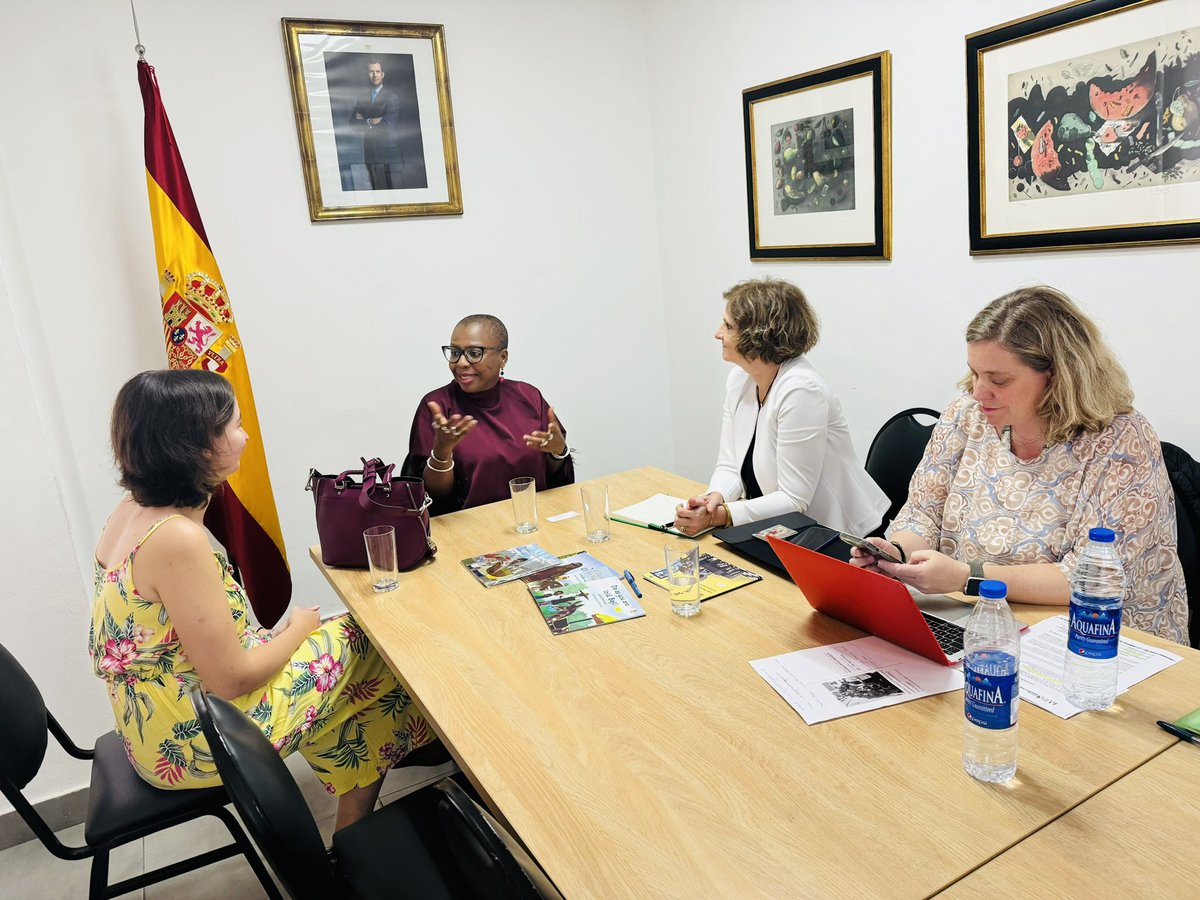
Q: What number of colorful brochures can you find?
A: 4